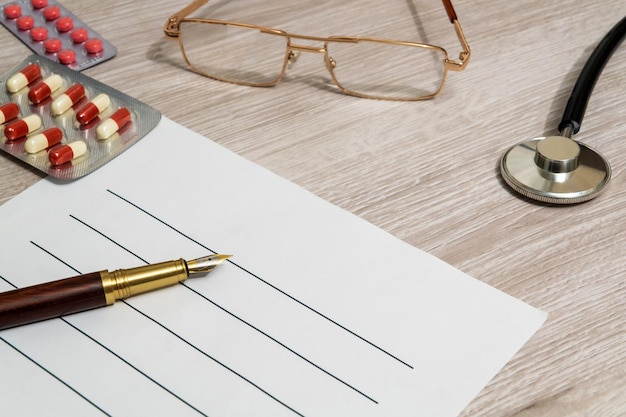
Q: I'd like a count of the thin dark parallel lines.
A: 5